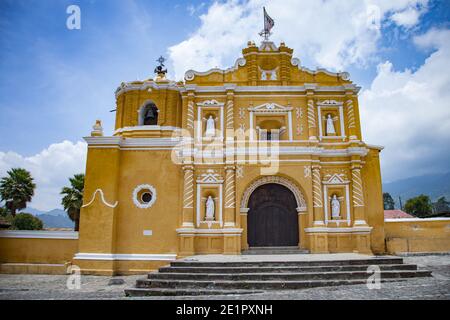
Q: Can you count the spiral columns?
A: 8